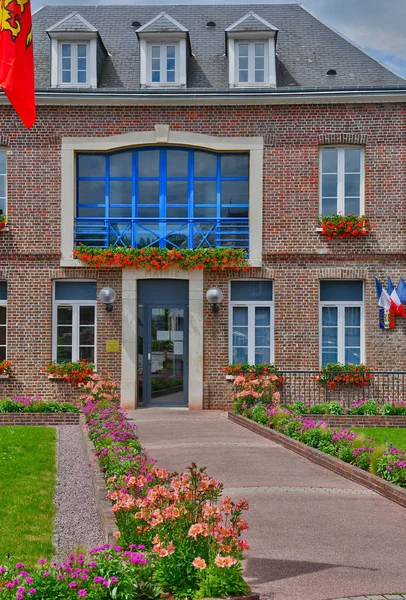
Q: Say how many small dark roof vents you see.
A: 3